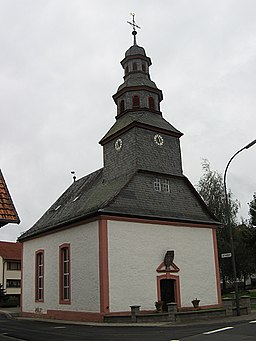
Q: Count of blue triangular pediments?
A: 0